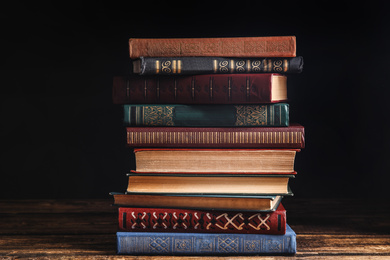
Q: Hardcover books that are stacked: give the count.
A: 10